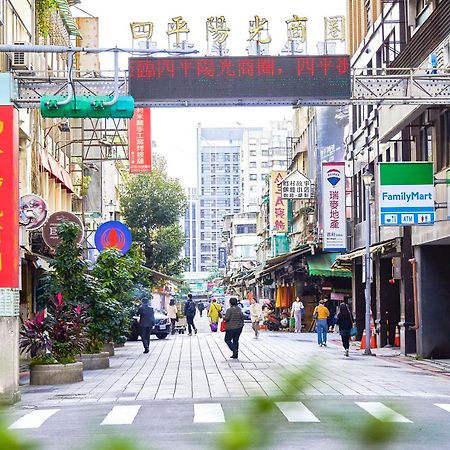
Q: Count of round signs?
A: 3